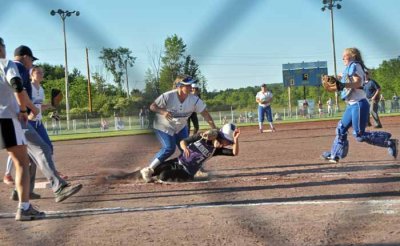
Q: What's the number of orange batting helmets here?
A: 0